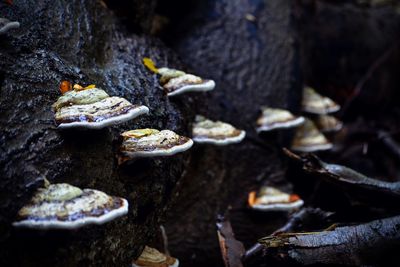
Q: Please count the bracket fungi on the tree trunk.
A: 12